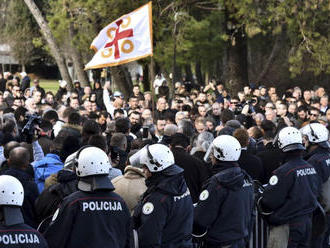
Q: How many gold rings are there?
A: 4